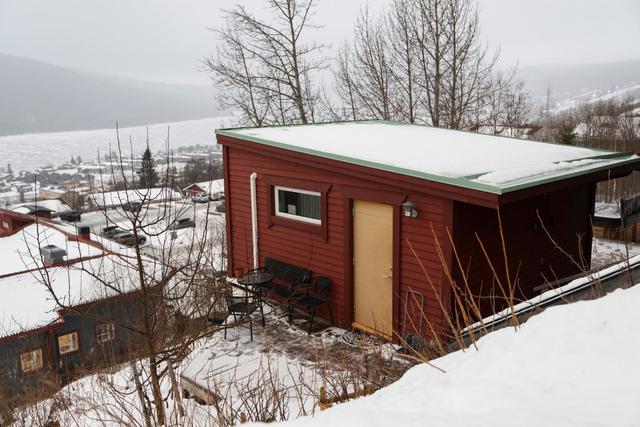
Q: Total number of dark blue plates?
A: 0